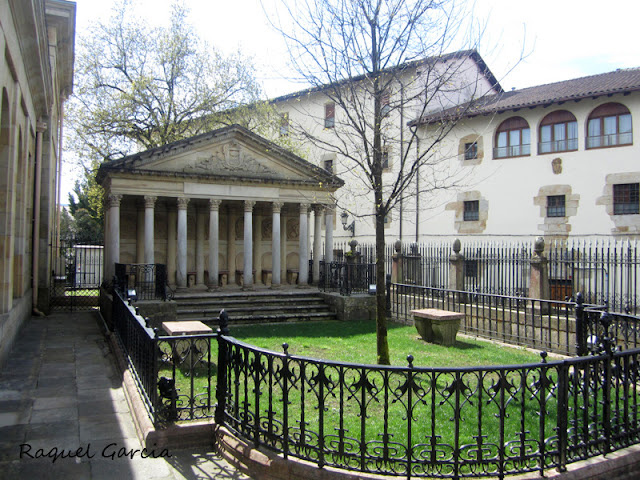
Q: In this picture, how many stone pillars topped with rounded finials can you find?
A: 4